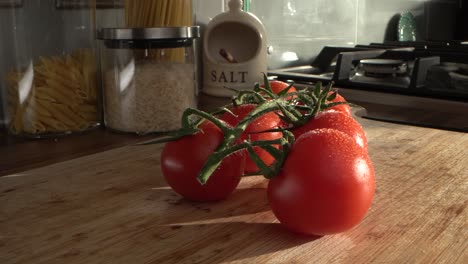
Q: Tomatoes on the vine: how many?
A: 6